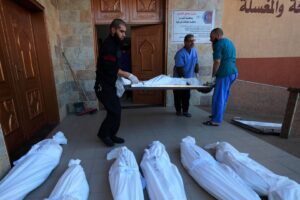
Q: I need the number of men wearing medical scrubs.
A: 2